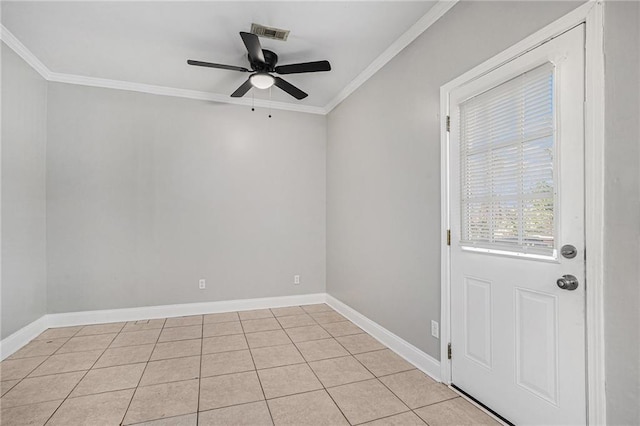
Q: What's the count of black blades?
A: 5